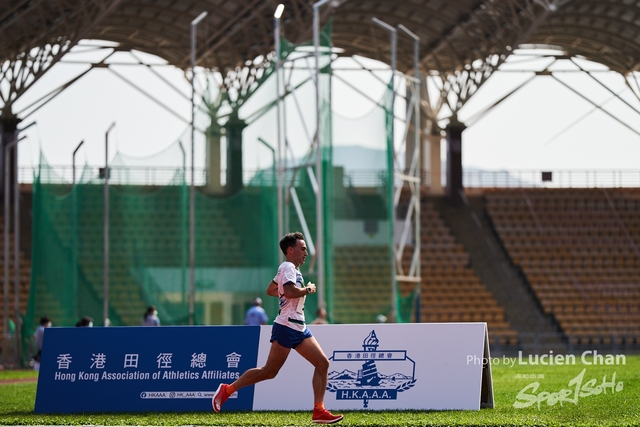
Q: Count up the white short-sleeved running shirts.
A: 1